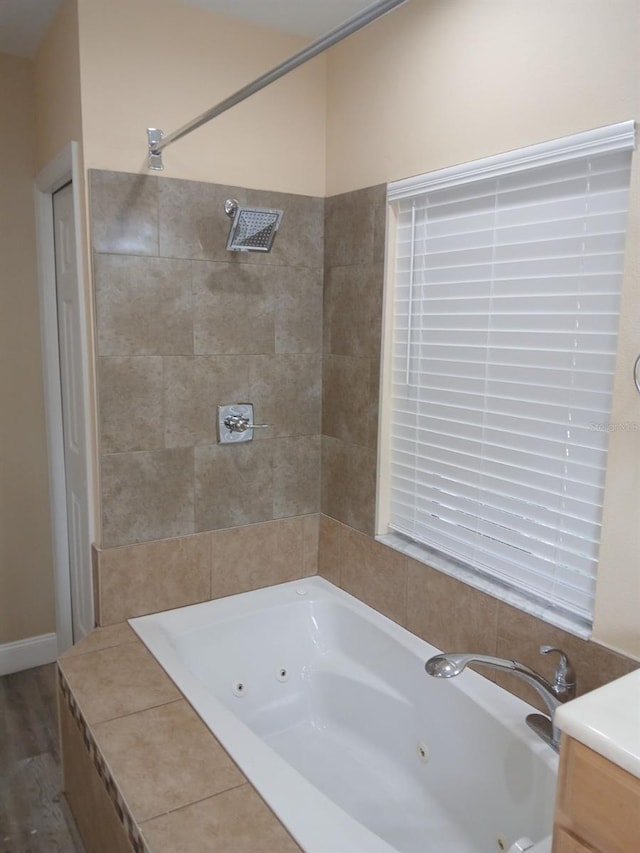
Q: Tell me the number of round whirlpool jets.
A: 4